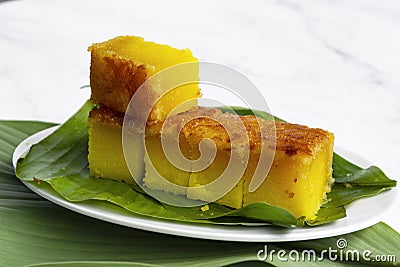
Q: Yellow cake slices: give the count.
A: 5